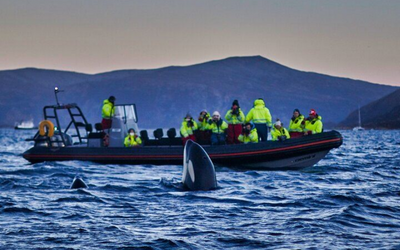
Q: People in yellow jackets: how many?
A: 11